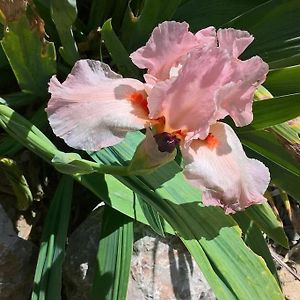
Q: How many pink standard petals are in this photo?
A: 3